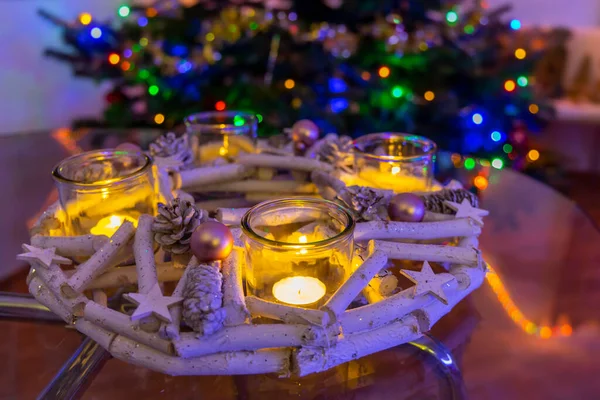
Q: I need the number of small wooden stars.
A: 4